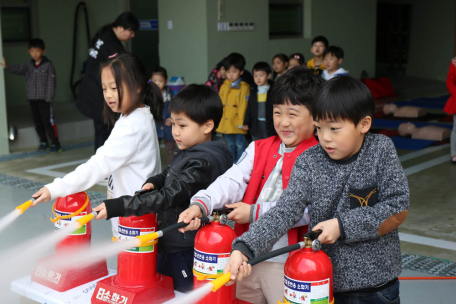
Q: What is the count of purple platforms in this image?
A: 0